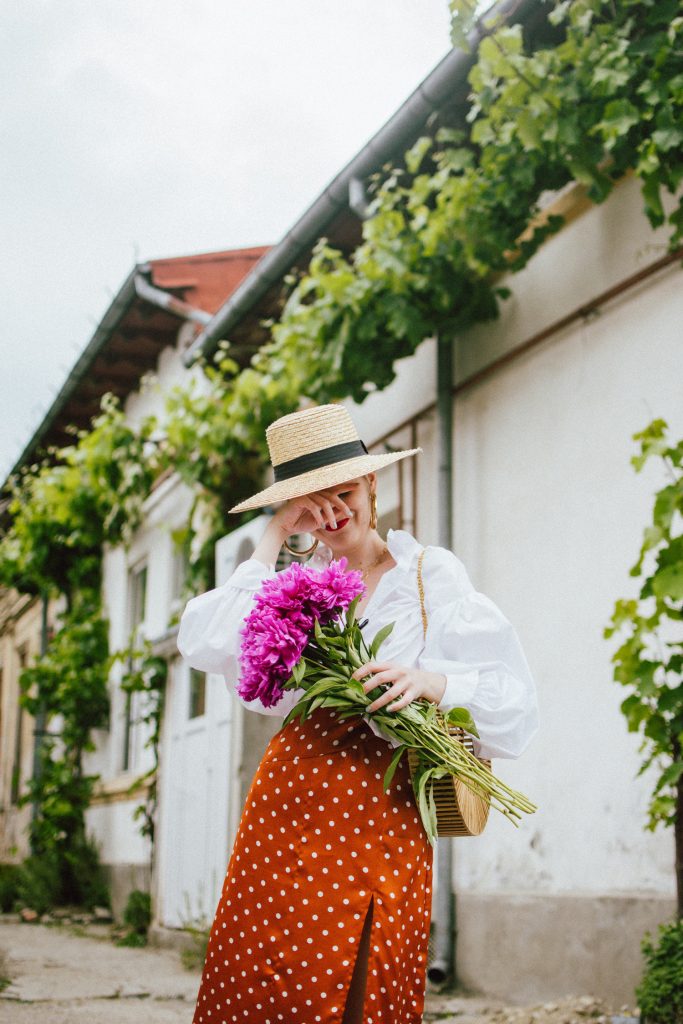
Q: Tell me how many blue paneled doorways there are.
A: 0